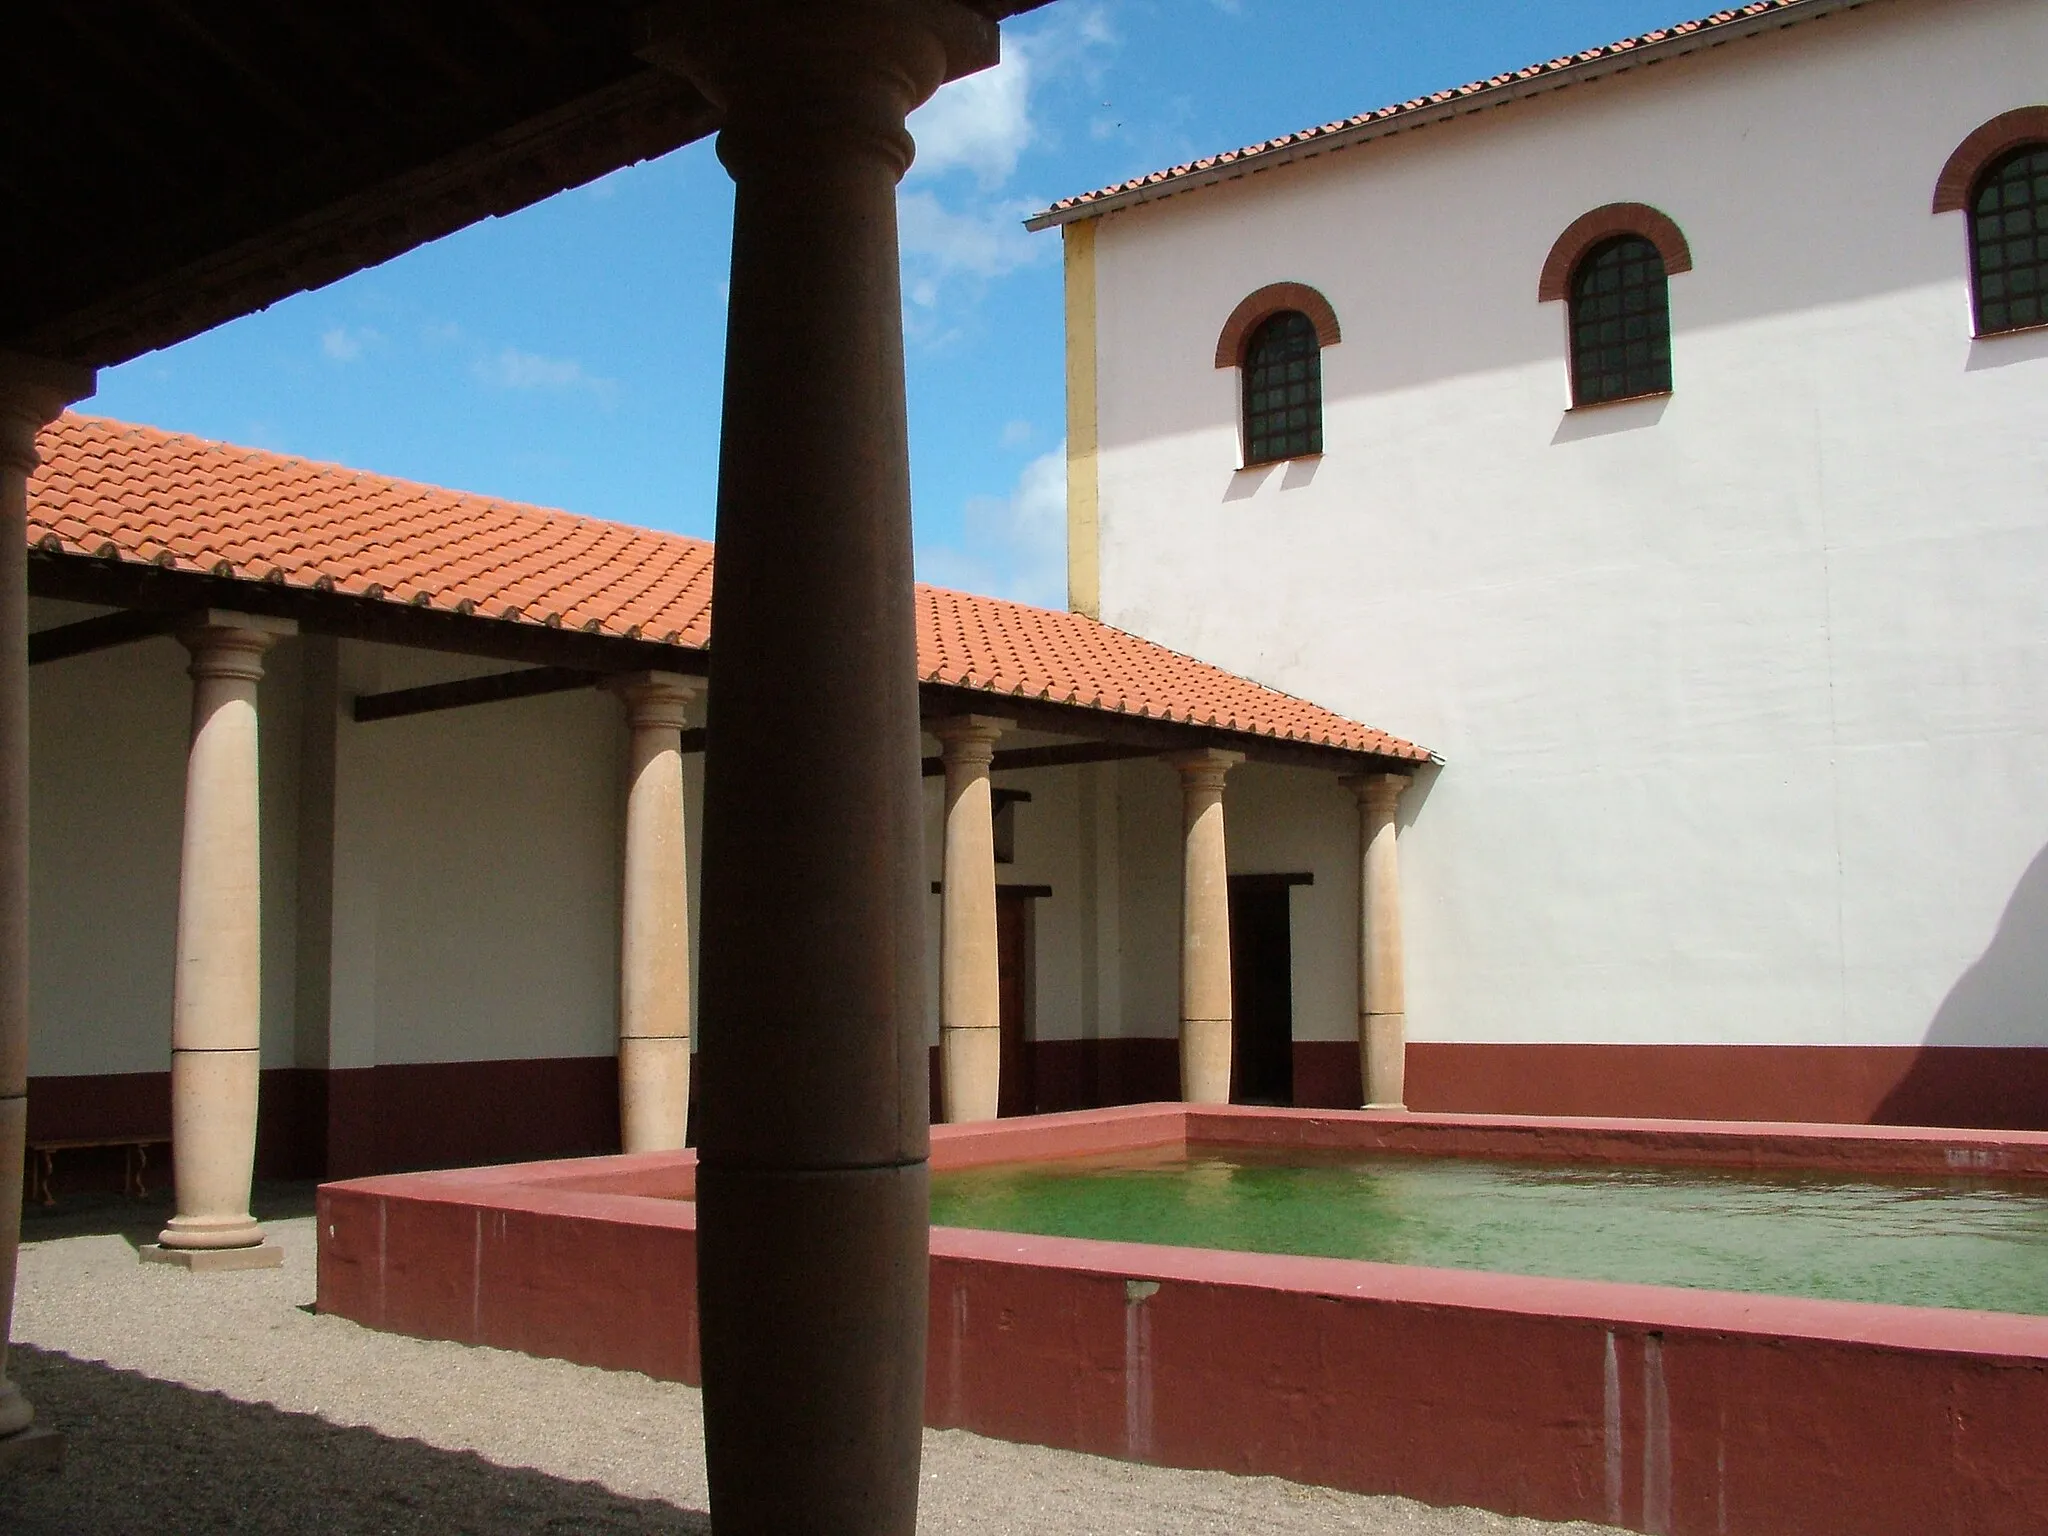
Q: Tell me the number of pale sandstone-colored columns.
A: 5